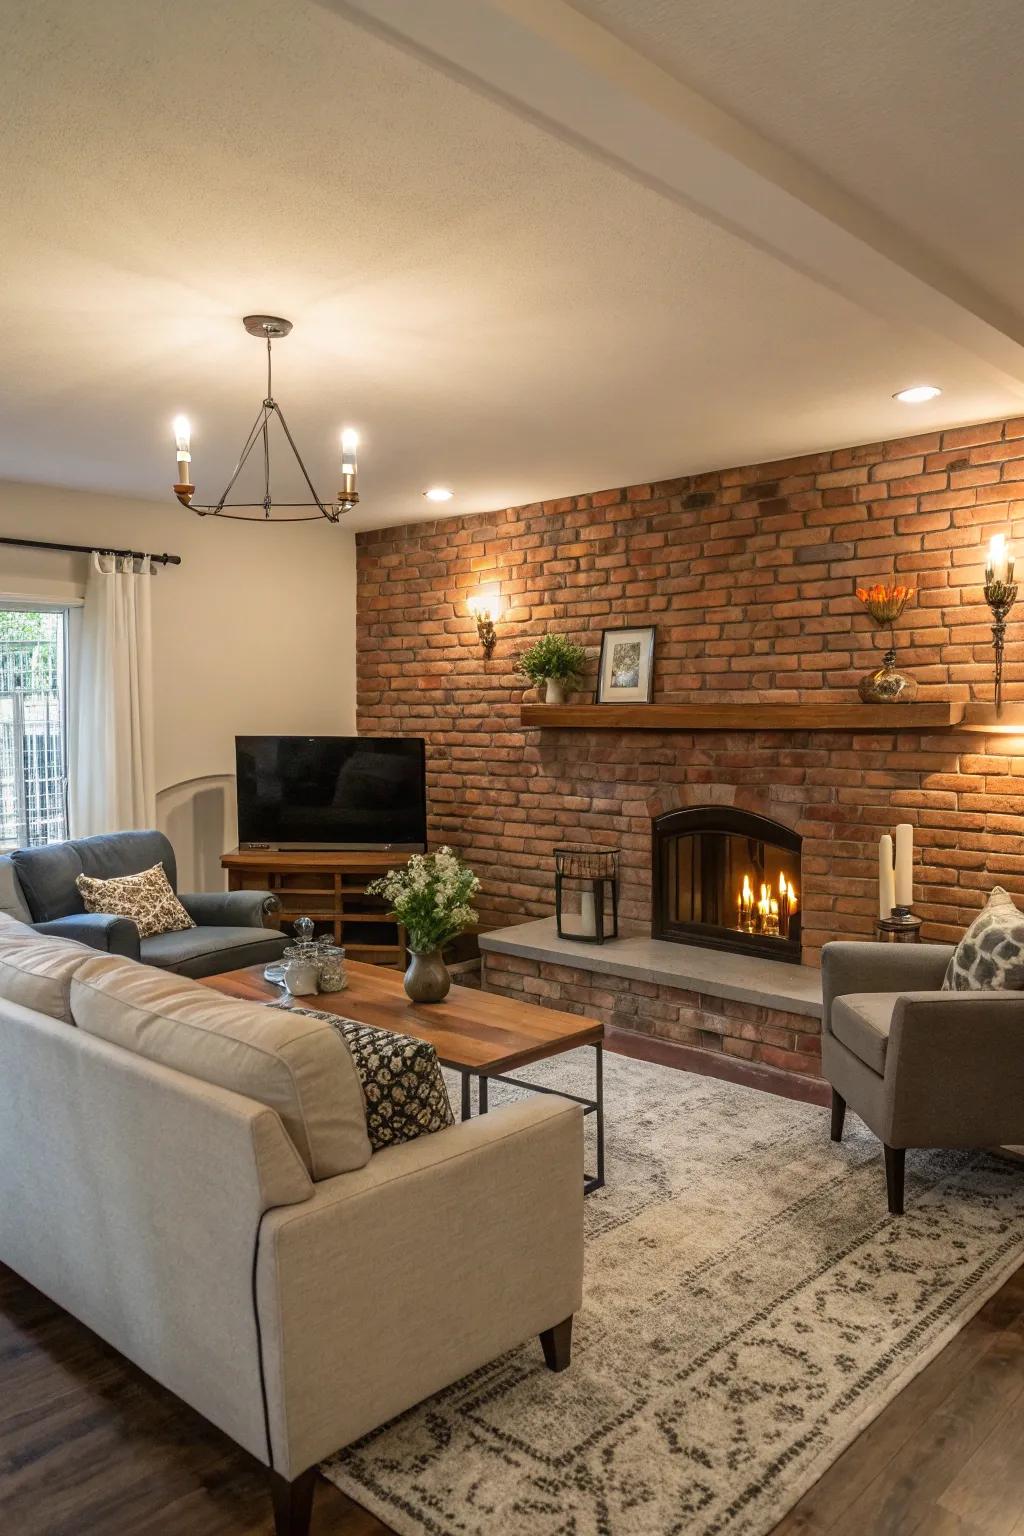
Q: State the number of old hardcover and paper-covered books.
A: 0